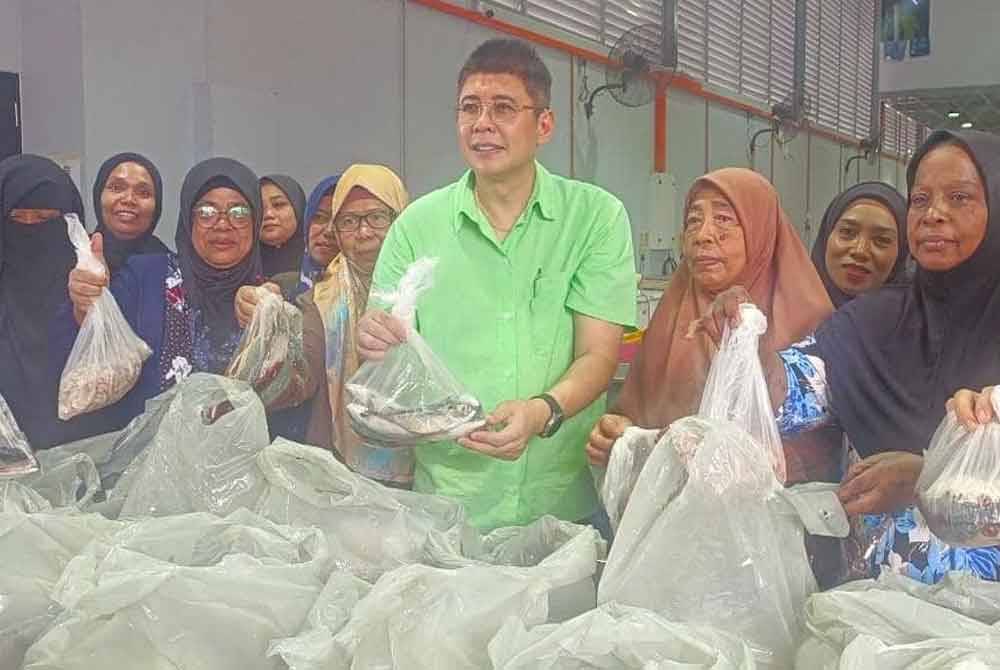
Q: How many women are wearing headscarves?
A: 9